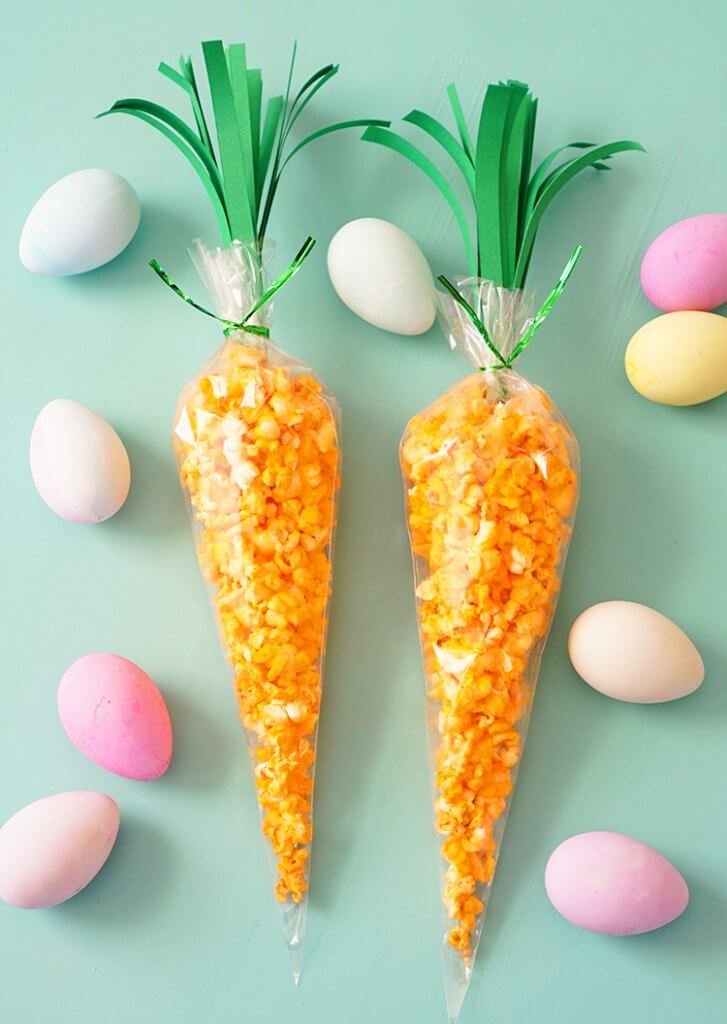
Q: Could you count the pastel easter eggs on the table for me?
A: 9